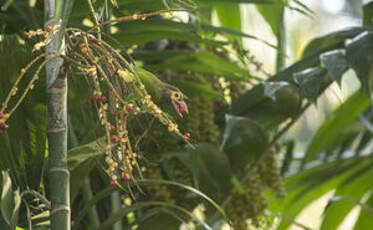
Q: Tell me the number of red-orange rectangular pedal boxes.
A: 0